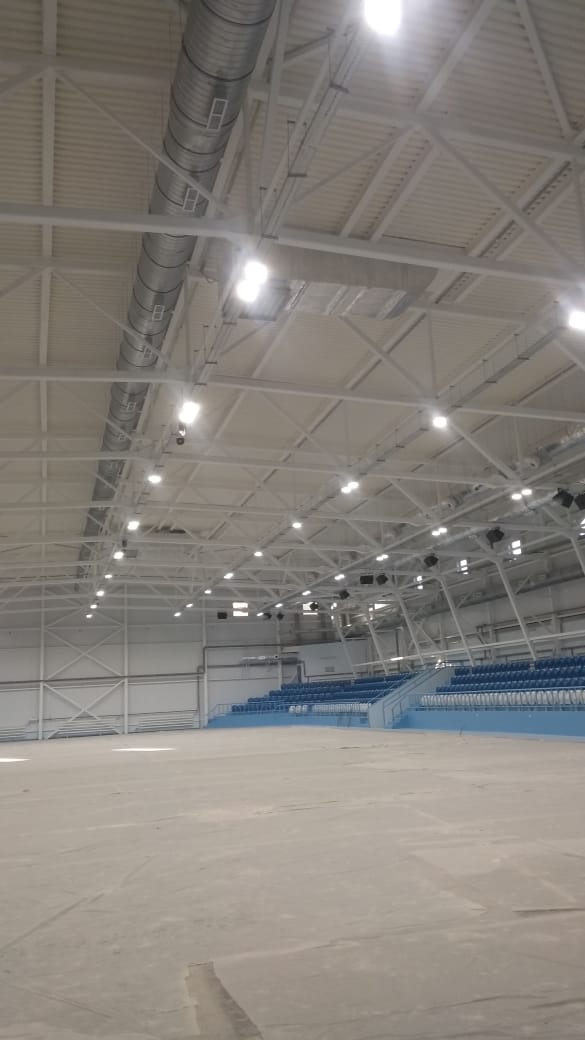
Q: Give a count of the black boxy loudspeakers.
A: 11